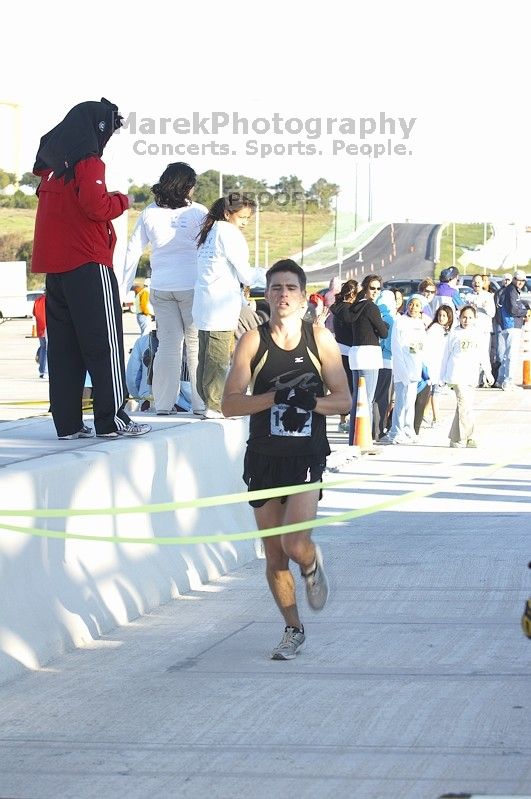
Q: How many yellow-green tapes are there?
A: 2